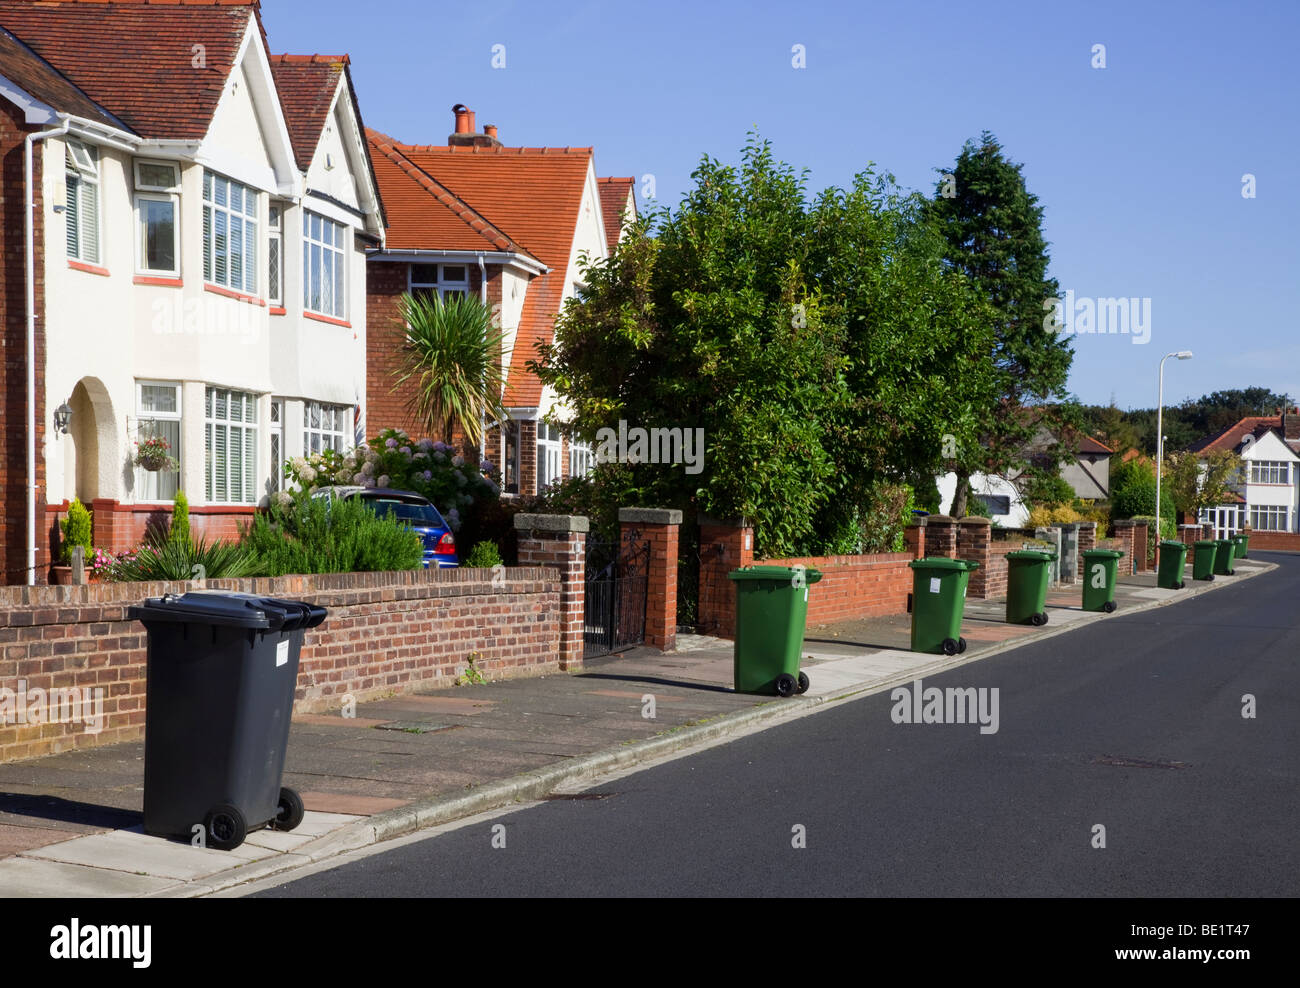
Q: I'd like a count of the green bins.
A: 8